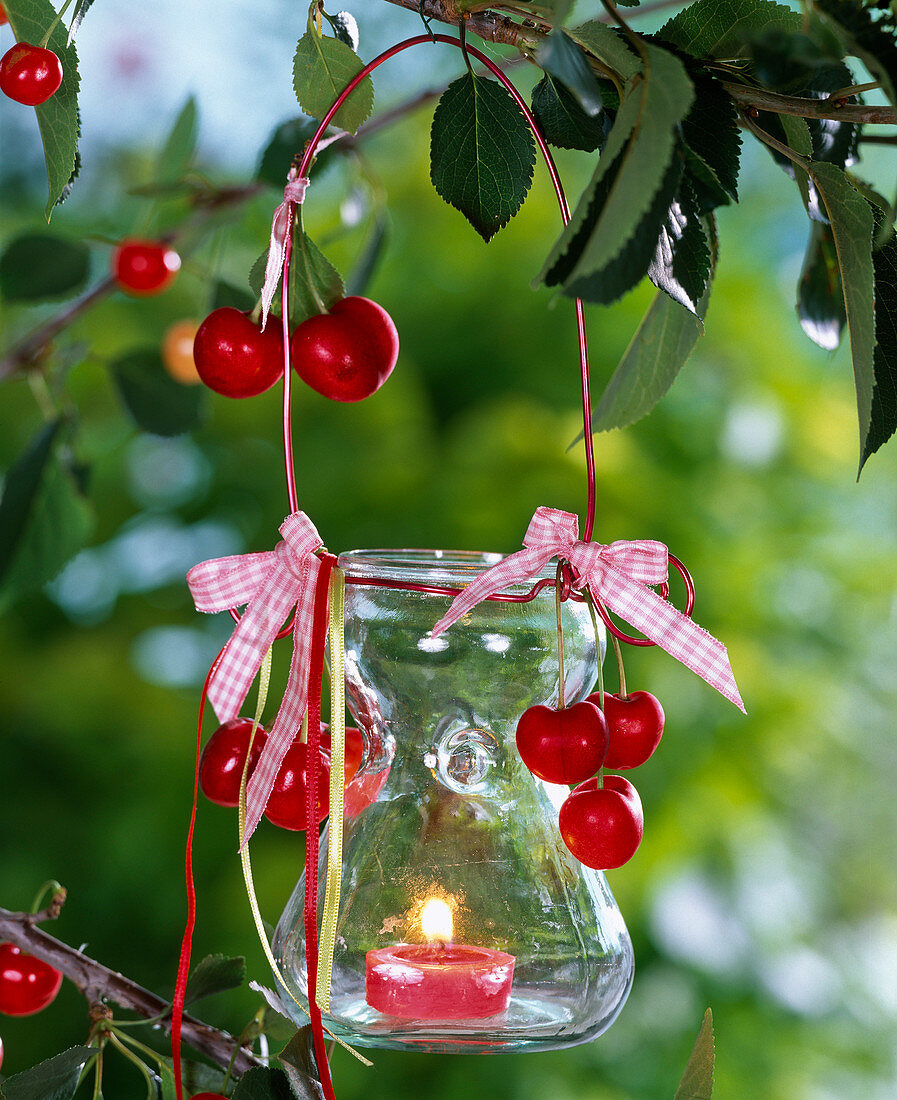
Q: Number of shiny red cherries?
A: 11